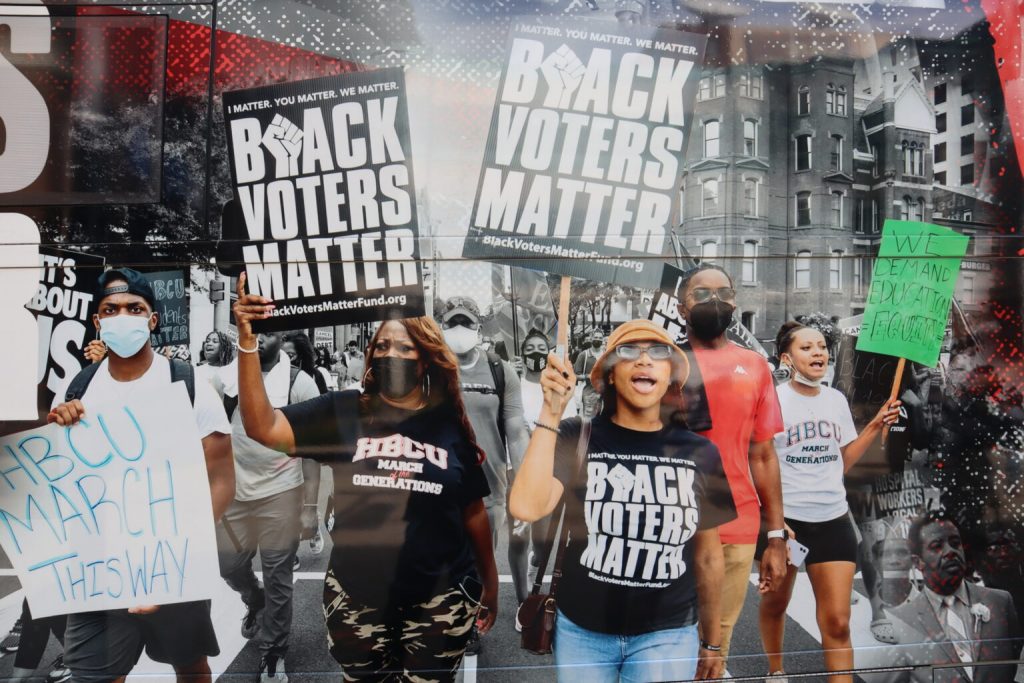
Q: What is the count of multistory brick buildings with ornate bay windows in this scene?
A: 1